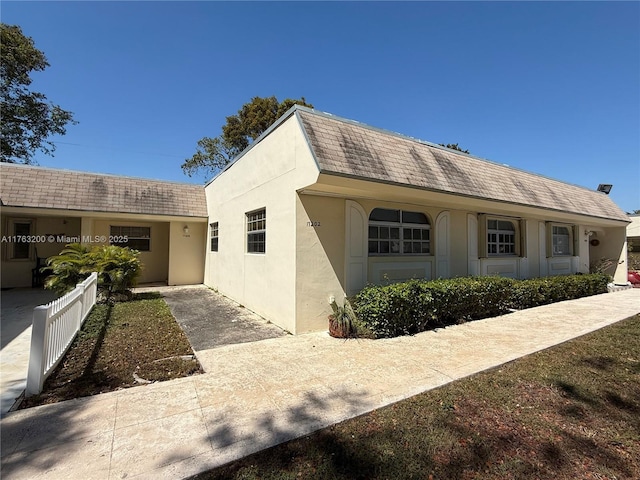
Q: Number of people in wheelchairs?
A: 0